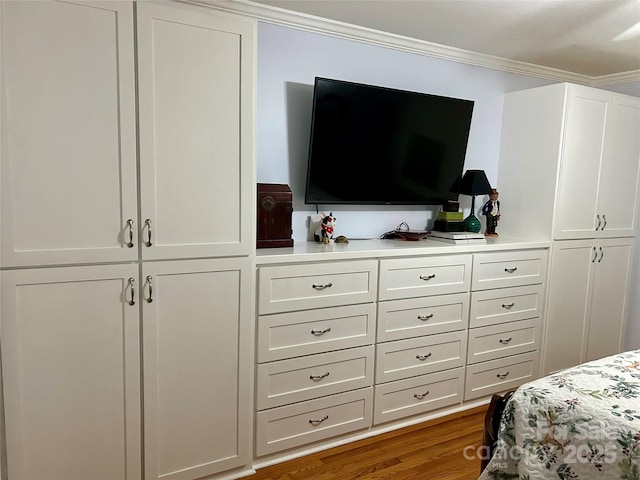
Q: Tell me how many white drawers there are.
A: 12